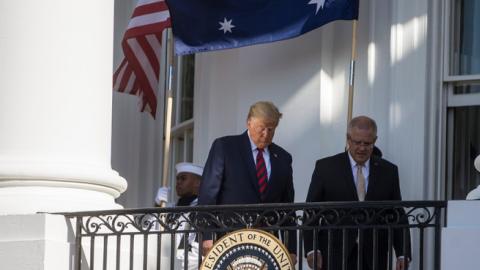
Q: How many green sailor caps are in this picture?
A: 0